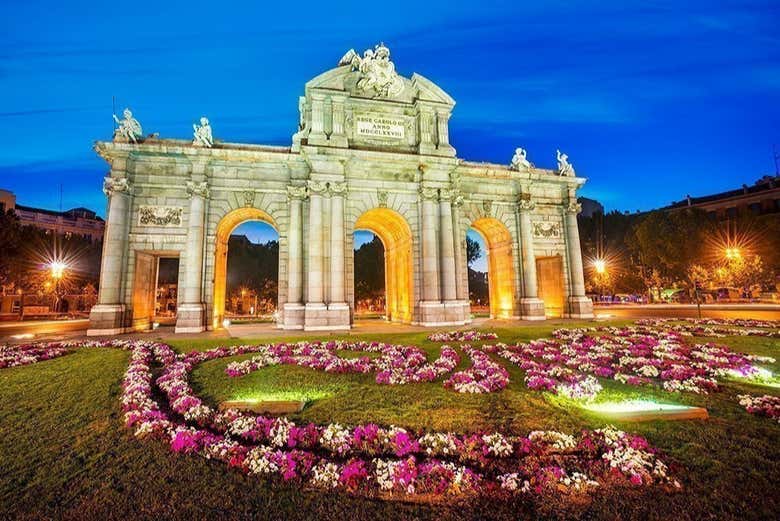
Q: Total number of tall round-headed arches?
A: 3